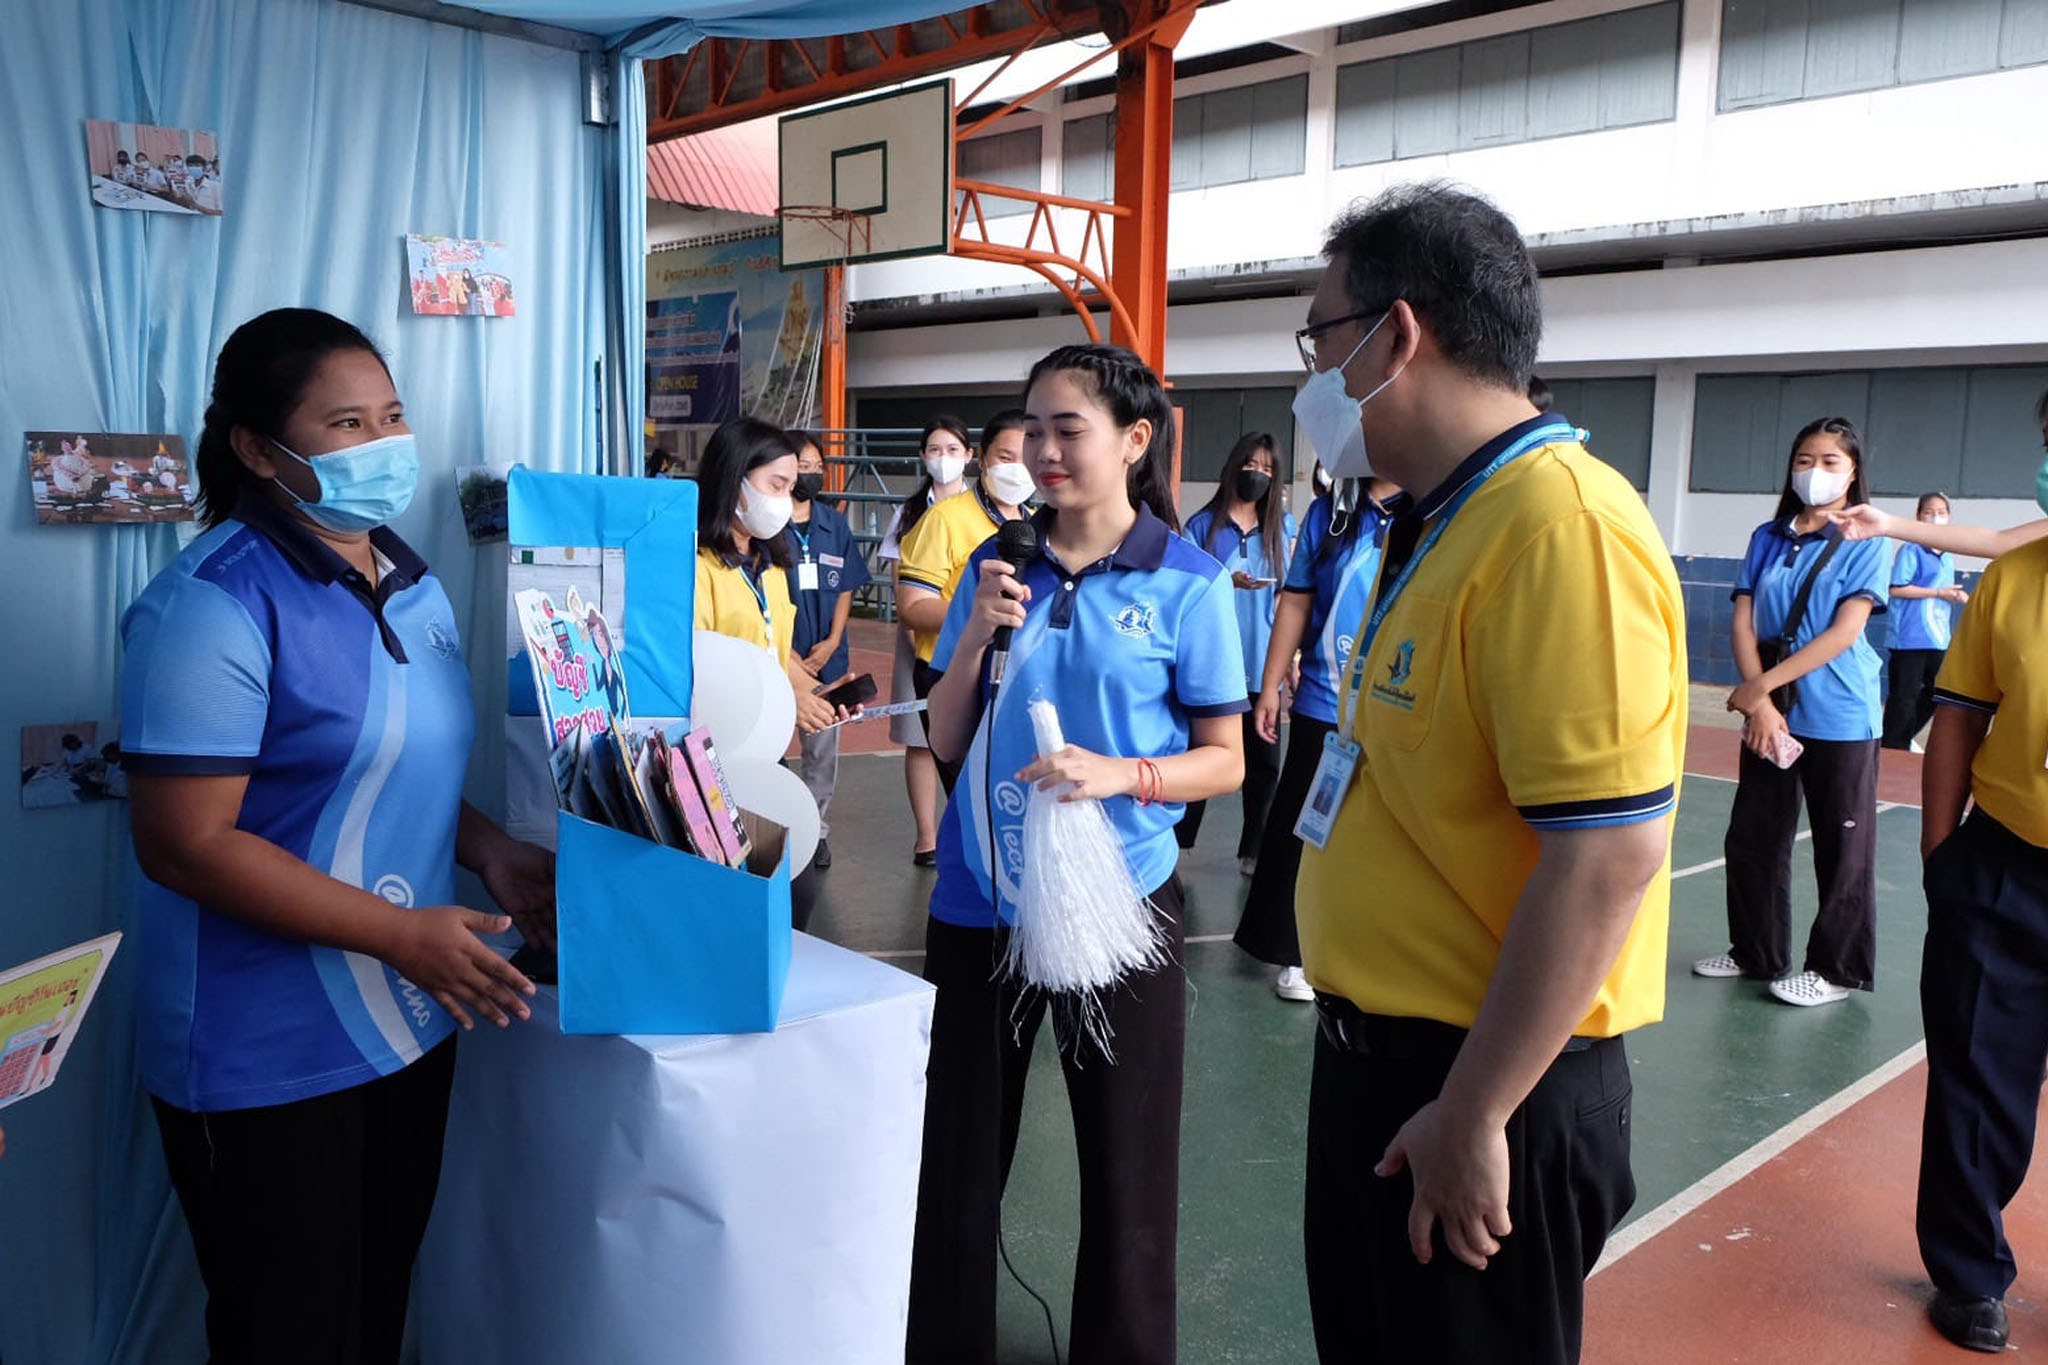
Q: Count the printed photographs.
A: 5